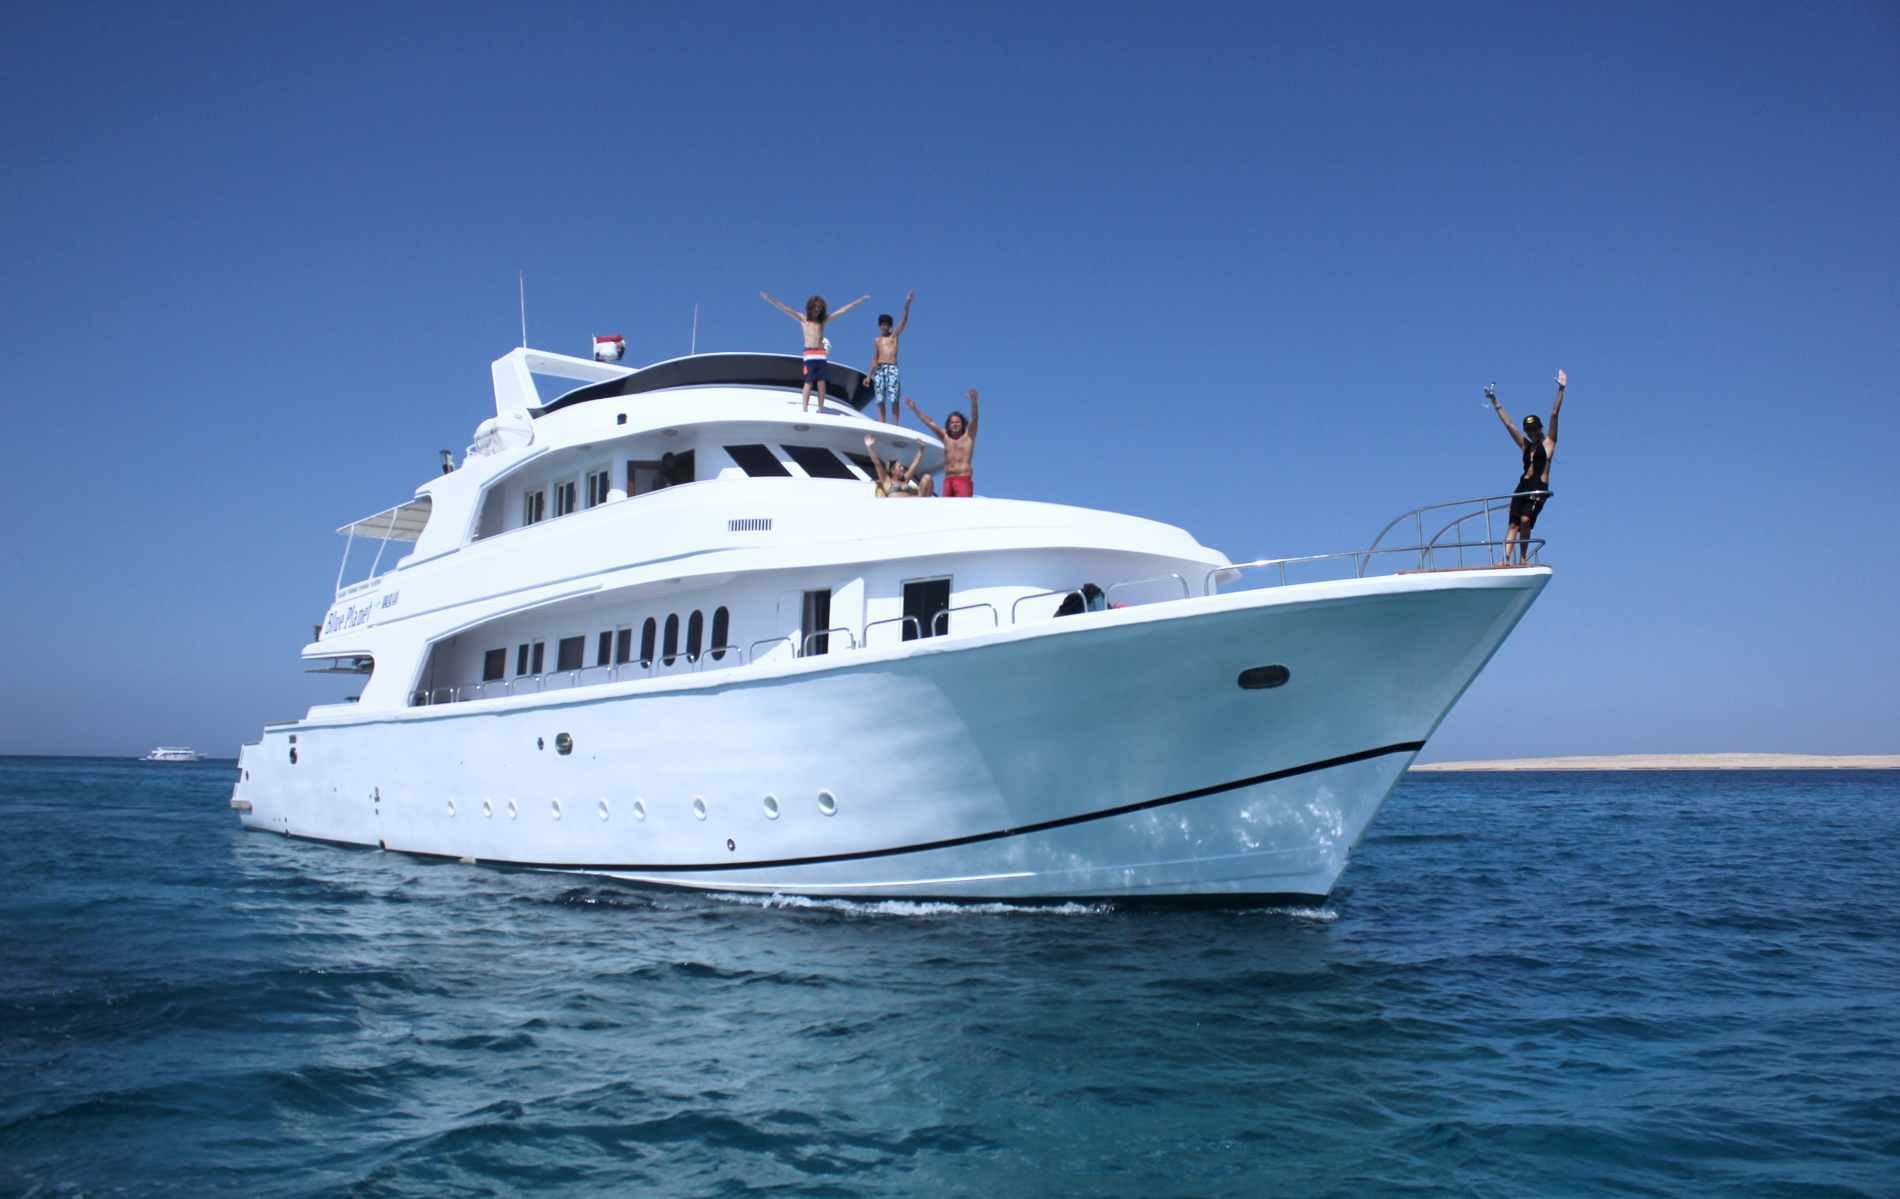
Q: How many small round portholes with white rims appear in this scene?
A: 9